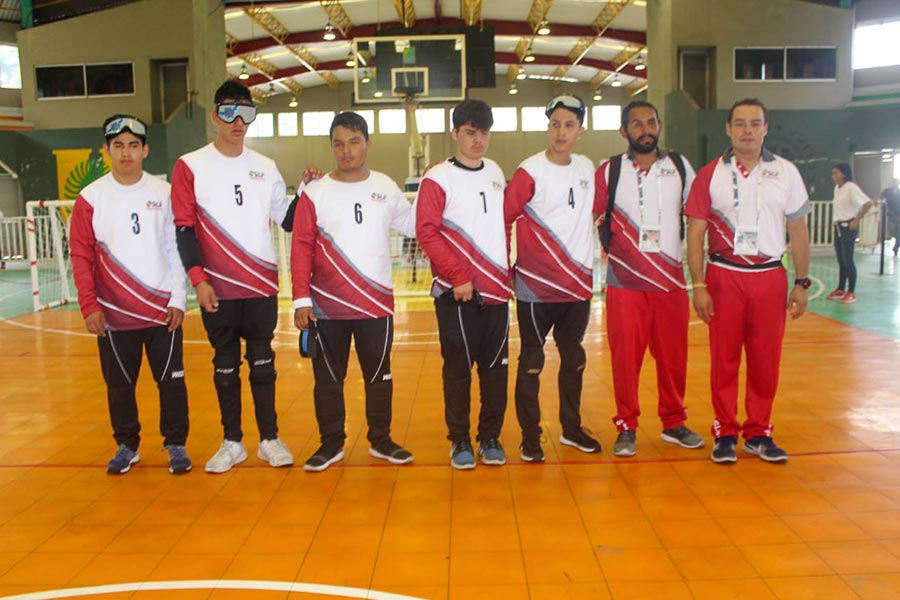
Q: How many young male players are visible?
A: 5